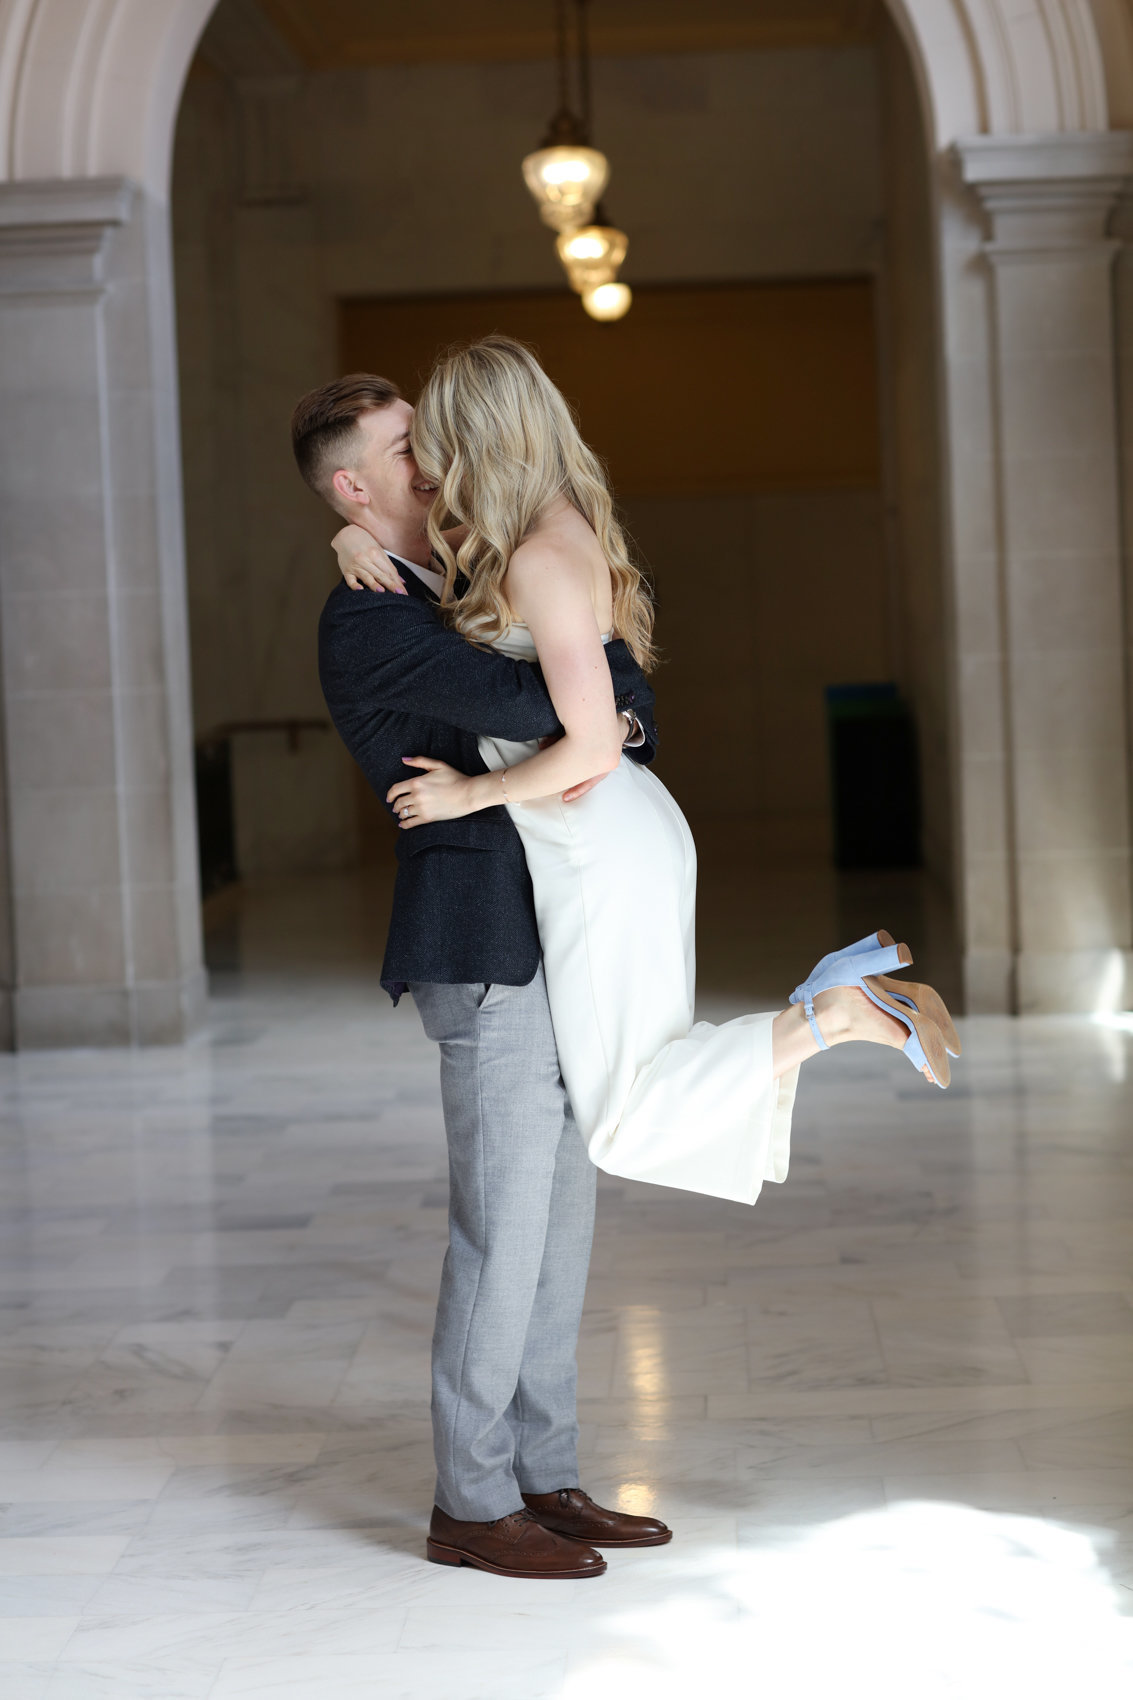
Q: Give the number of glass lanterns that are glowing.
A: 3